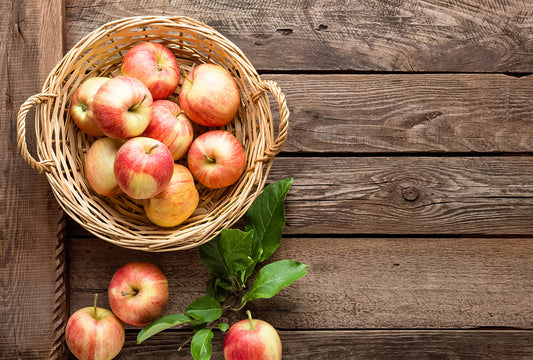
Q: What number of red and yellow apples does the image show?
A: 12